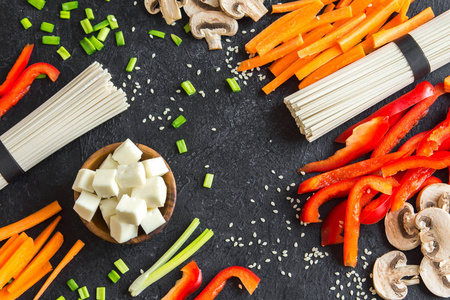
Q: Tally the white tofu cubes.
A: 13